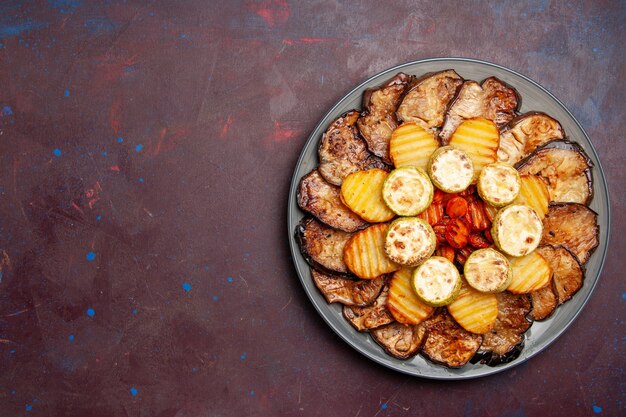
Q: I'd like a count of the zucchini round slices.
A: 7